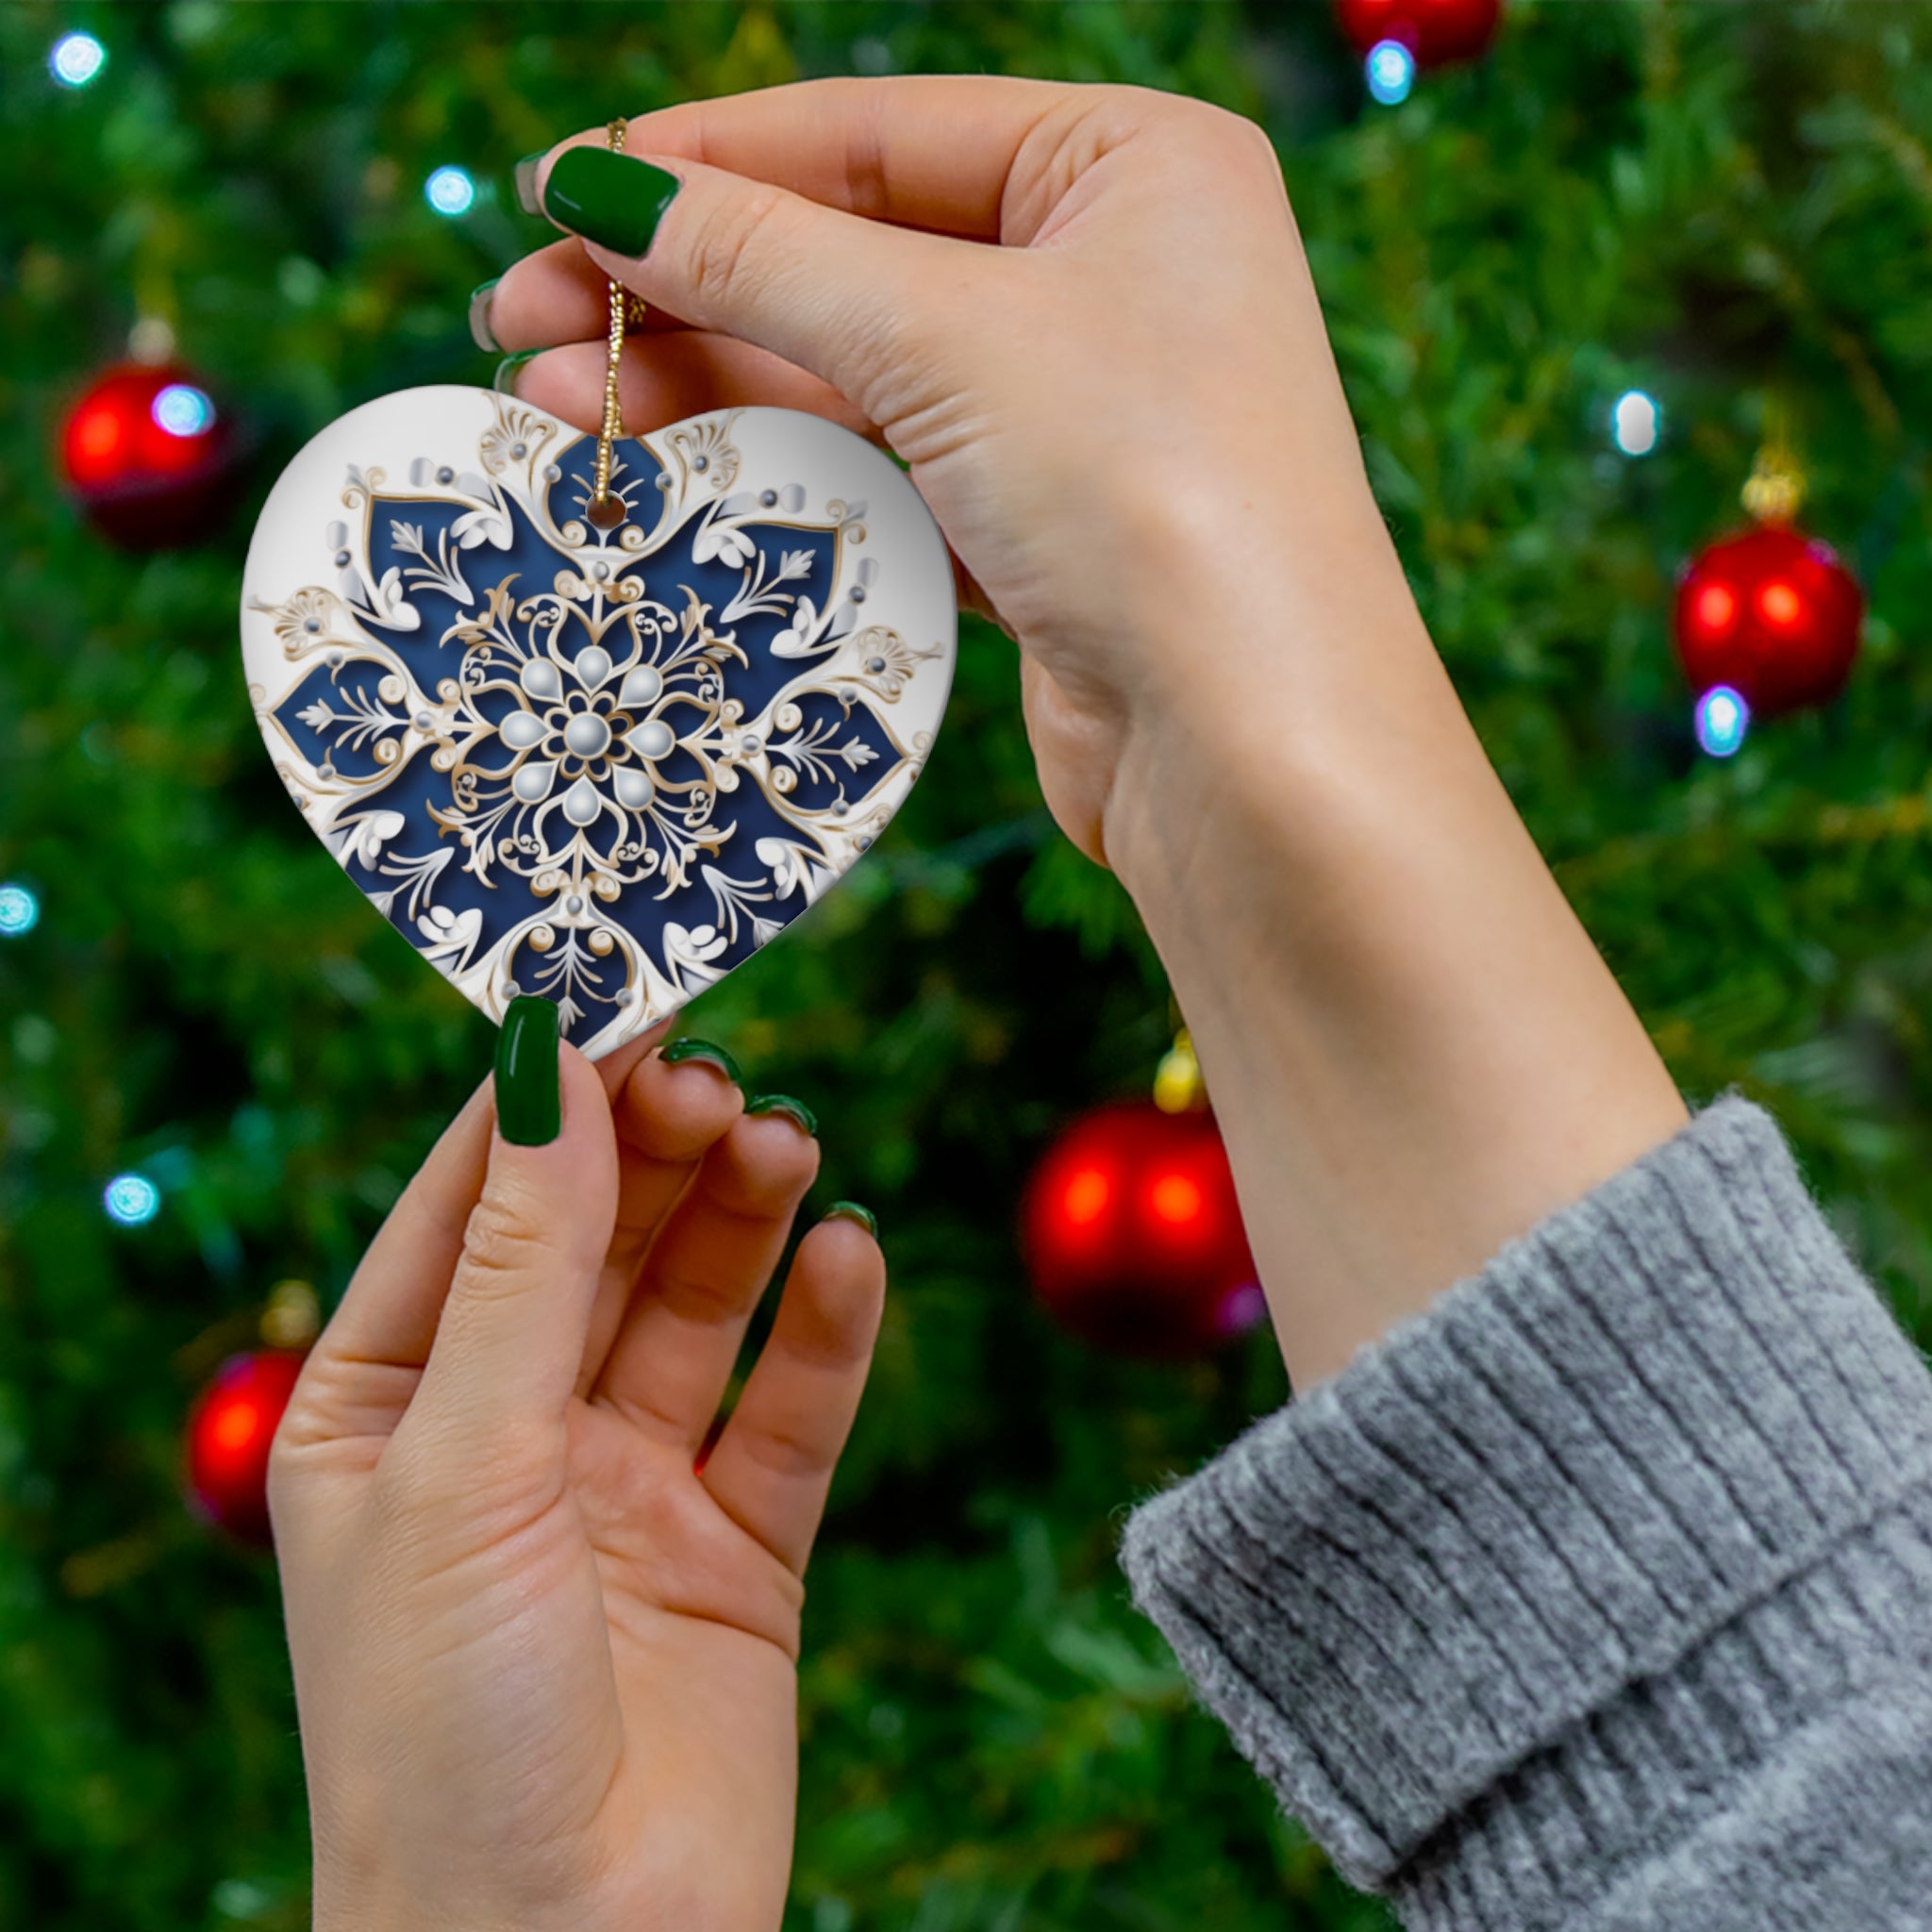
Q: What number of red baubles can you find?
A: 5